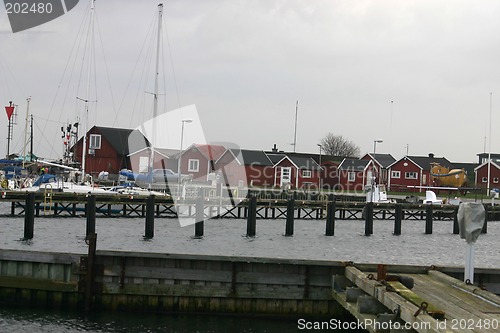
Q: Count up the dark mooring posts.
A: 12